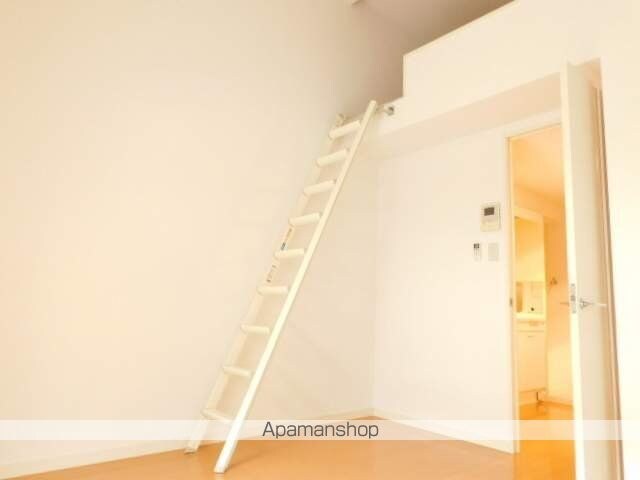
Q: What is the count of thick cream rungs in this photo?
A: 9